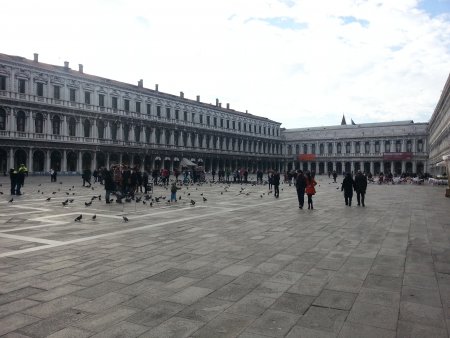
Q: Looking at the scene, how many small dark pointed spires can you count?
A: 2